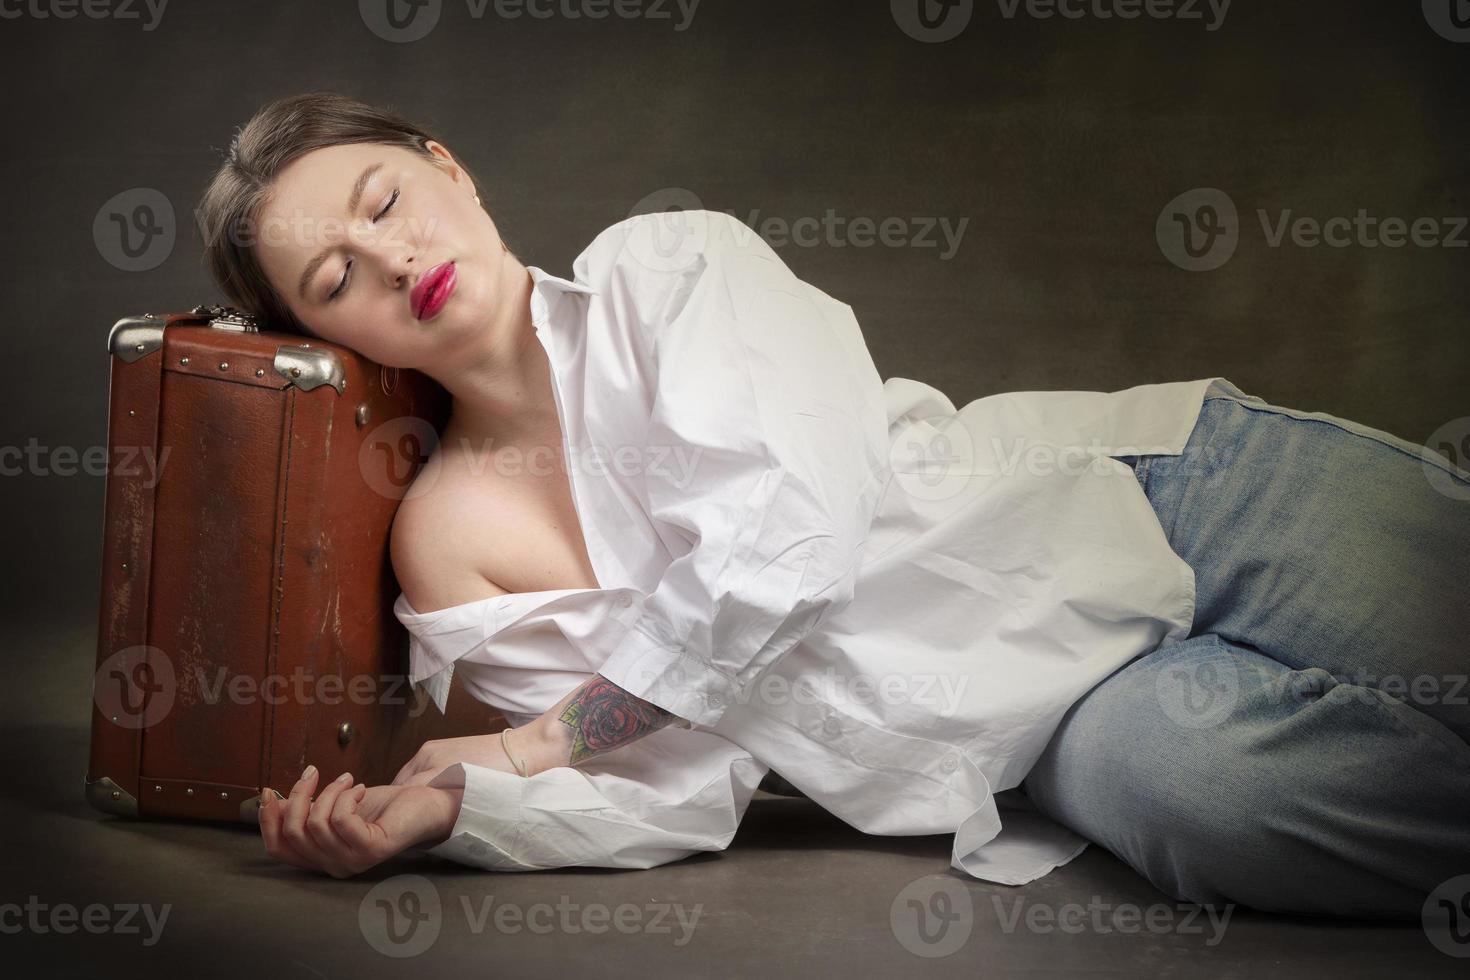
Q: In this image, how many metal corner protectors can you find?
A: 4